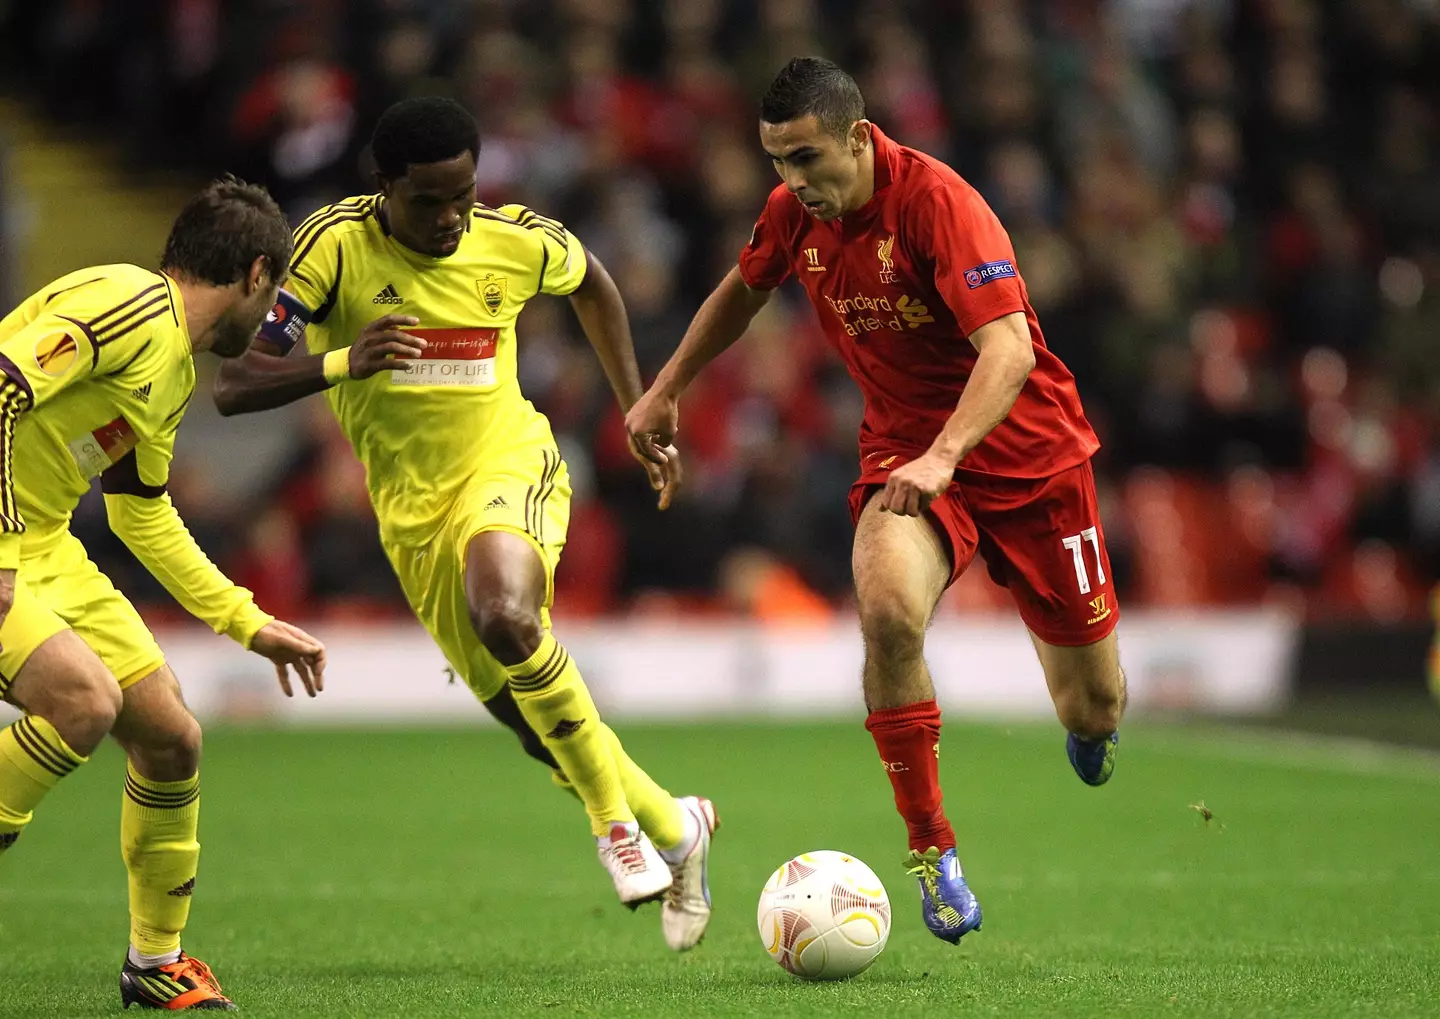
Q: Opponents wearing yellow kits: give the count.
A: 2